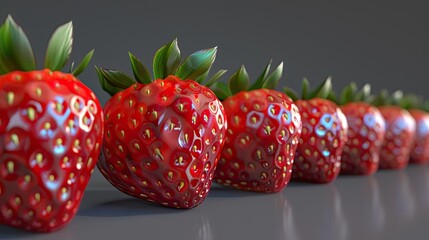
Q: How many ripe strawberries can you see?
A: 7